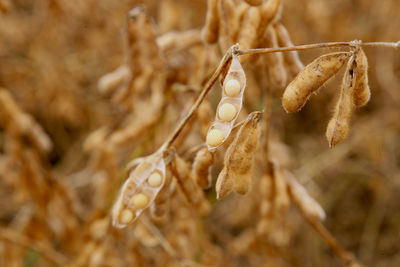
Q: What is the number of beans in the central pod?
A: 3